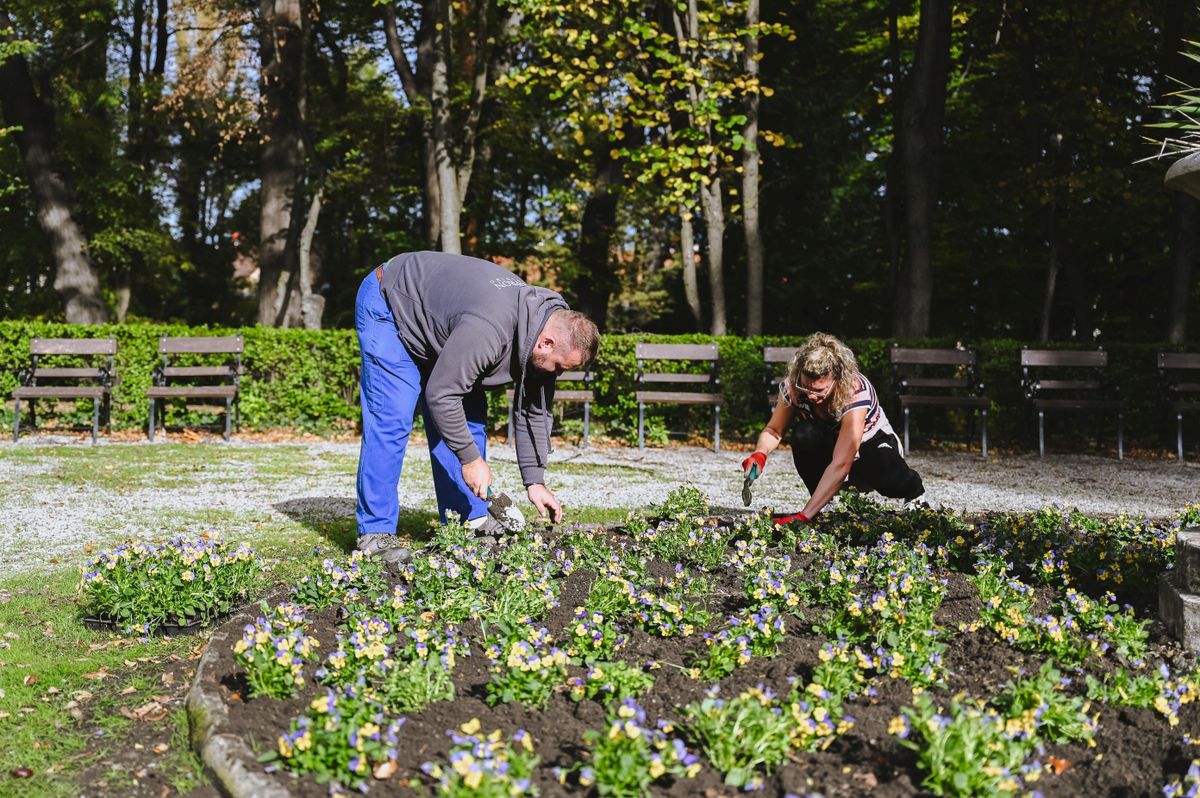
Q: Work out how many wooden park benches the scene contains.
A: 8